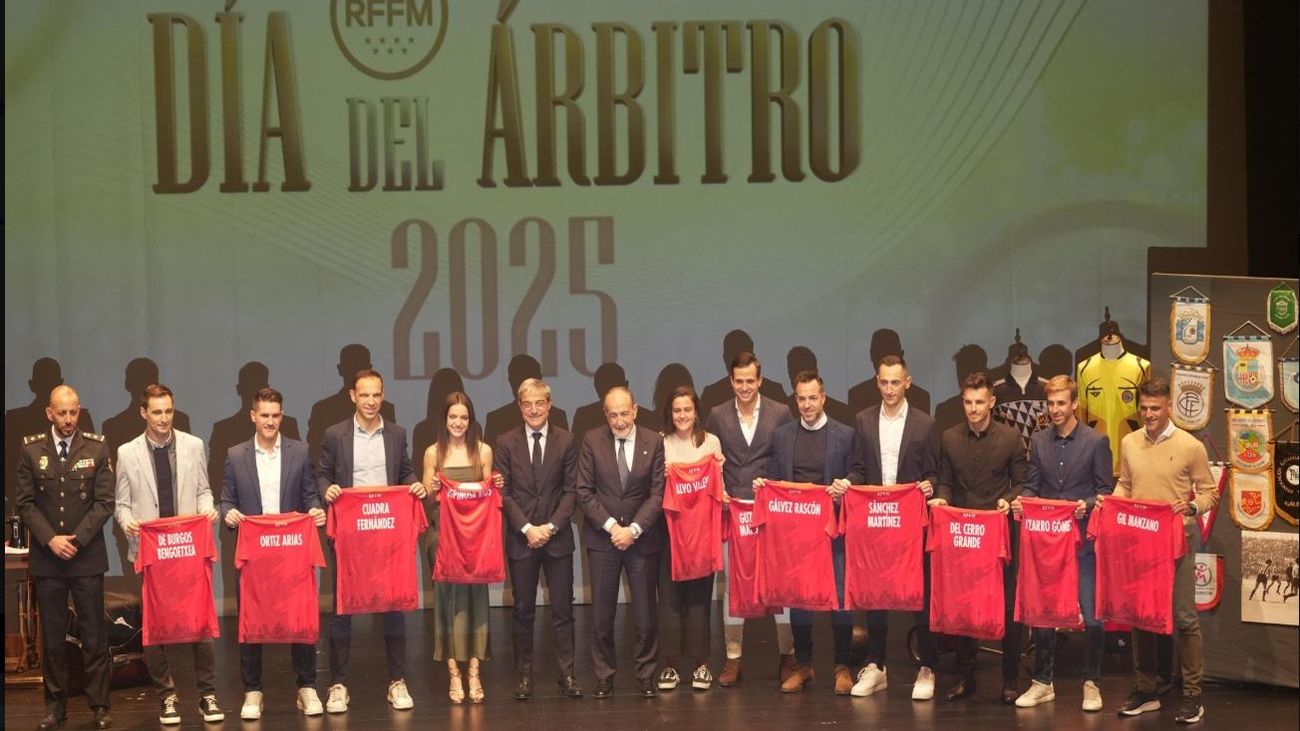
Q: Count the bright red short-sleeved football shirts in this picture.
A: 11